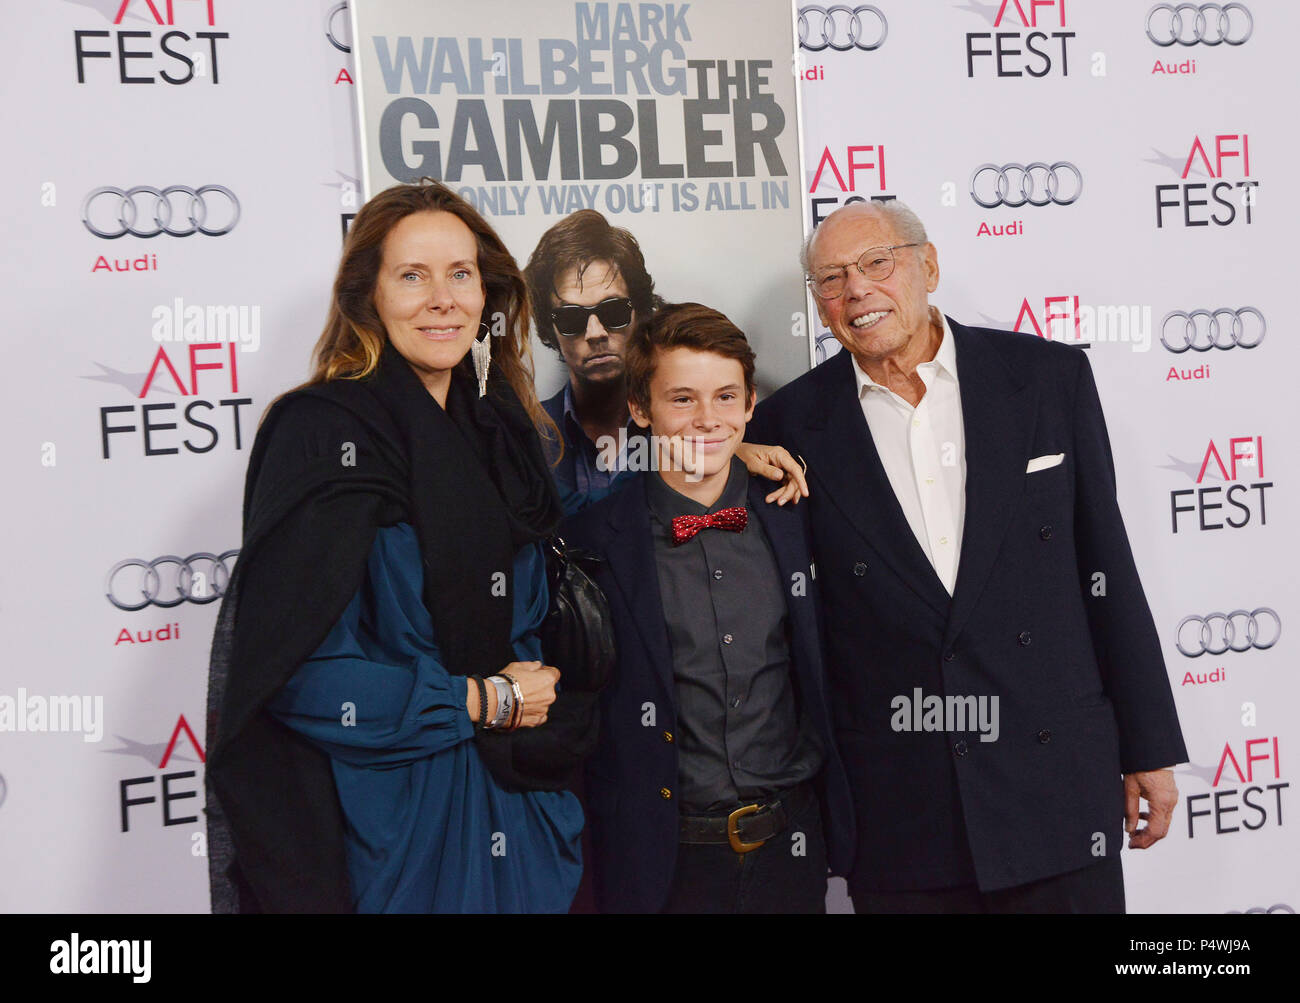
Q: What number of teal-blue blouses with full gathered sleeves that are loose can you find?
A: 1